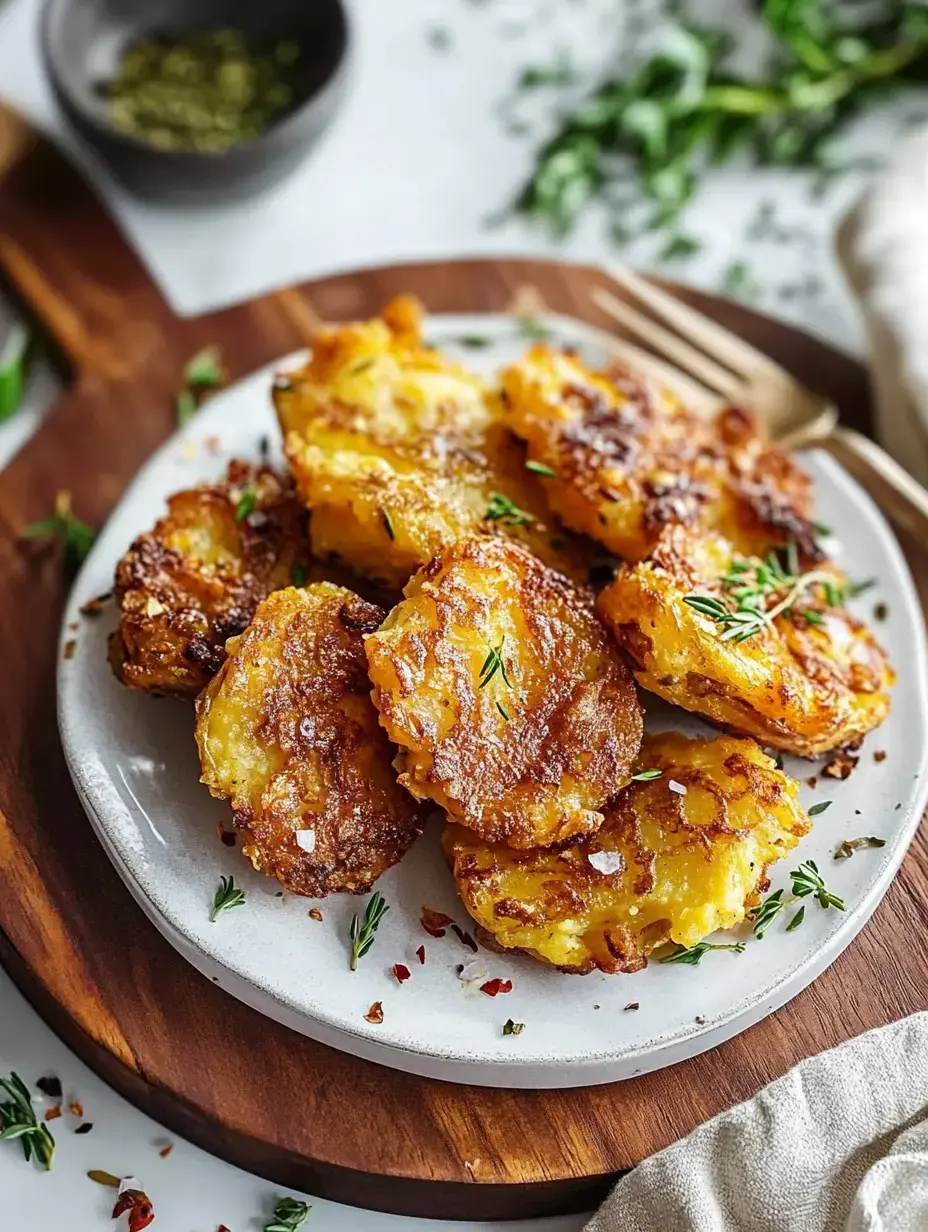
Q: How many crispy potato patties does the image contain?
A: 7